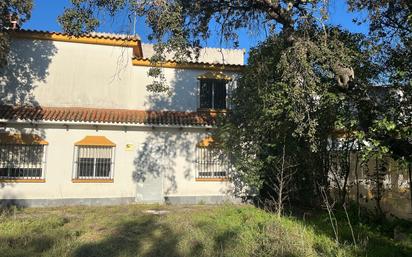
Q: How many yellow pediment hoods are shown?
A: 4